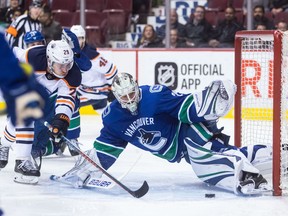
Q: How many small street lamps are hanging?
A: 0